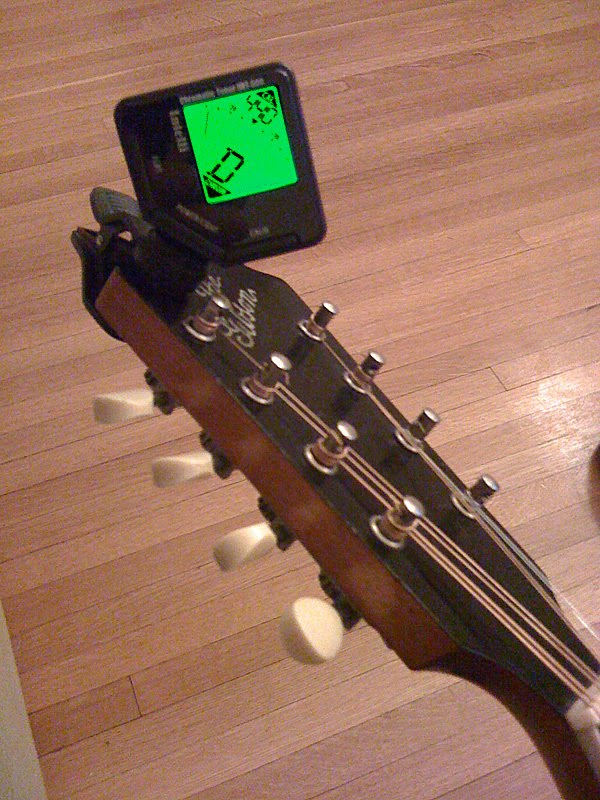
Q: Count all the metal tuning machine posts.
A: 8